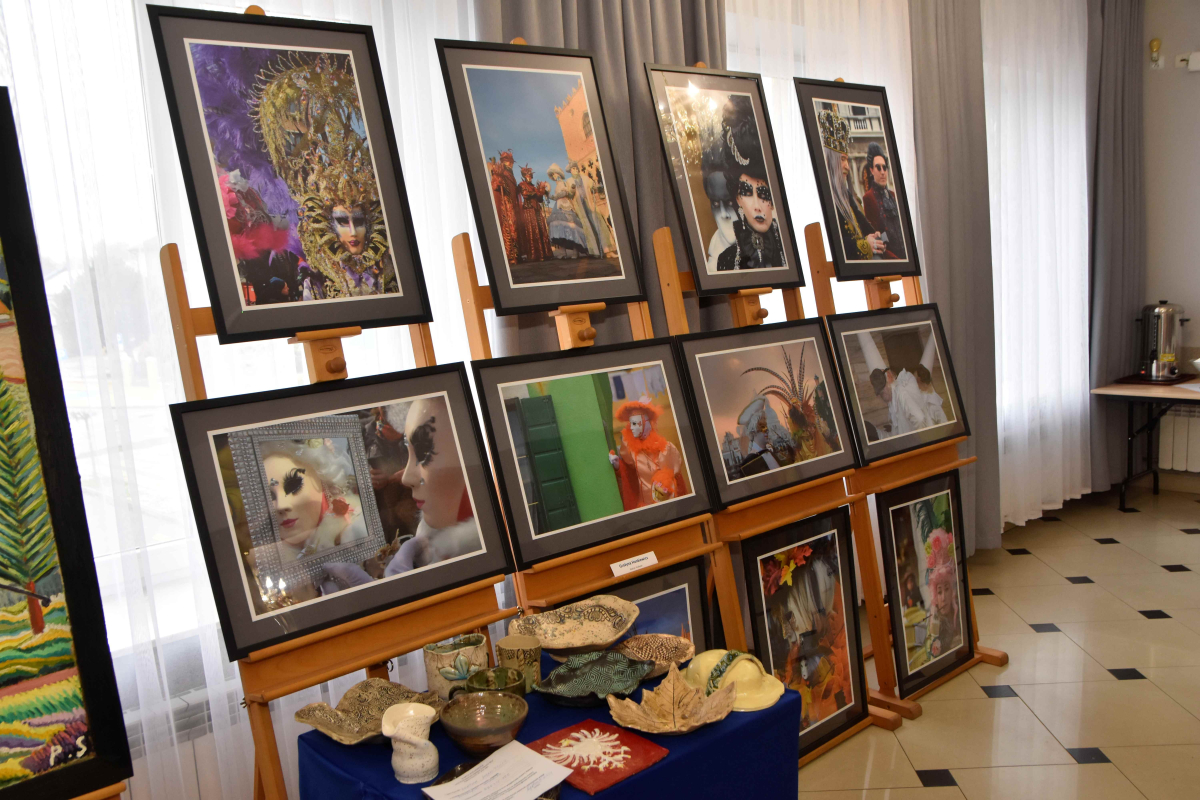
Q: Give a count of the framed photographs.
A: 11